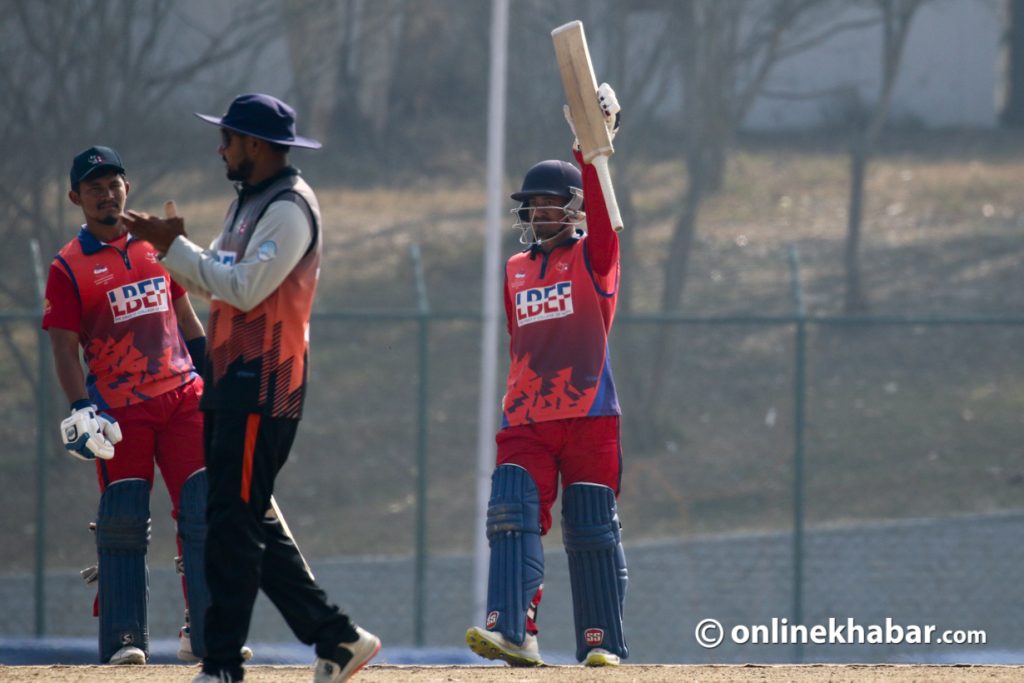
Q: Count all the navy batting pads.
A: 4